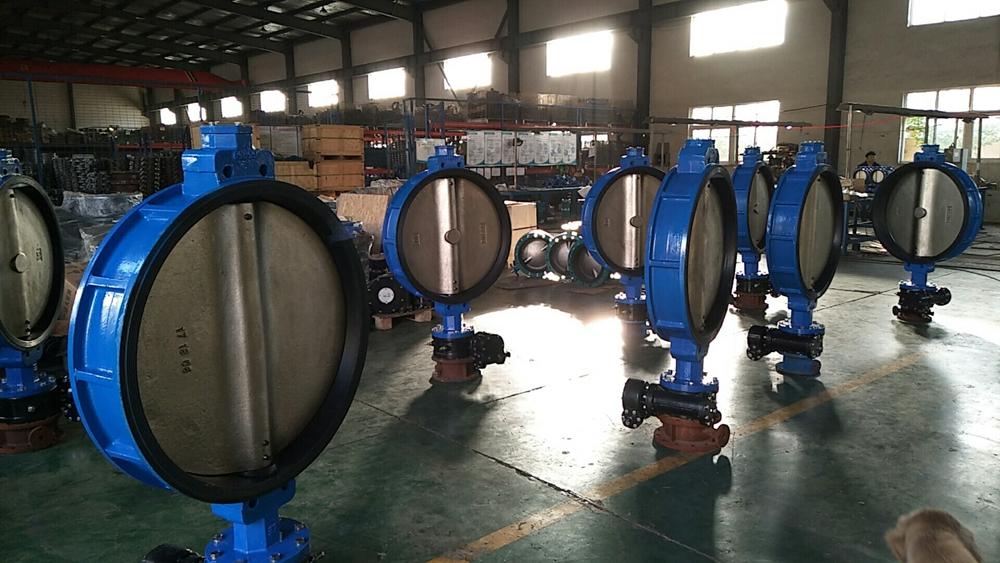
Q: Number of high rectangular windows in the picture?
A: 10